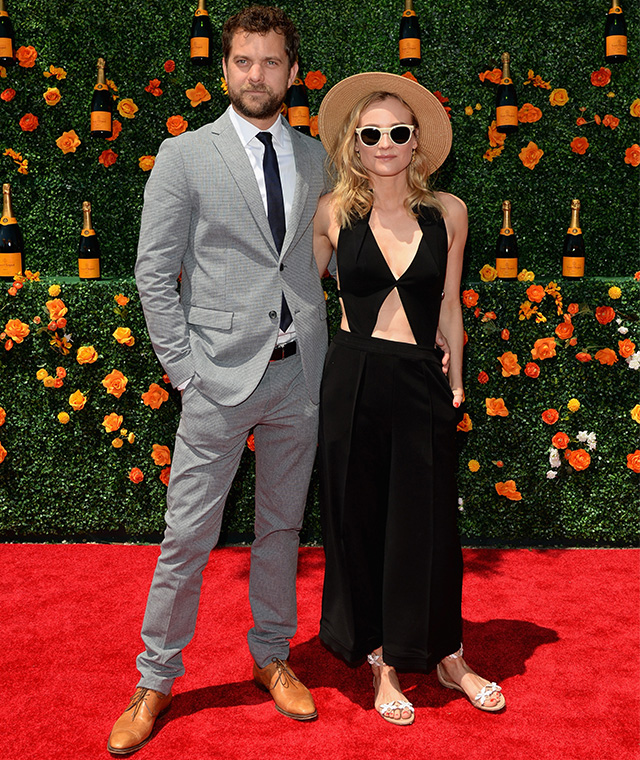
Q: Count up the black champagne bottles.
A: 11